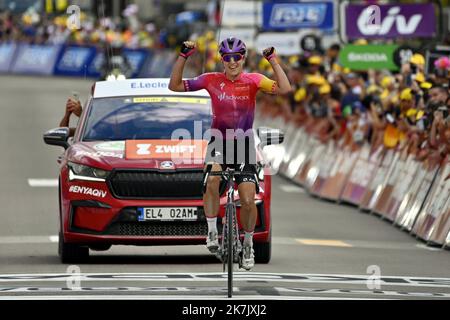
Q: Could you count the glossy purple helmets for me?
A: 1